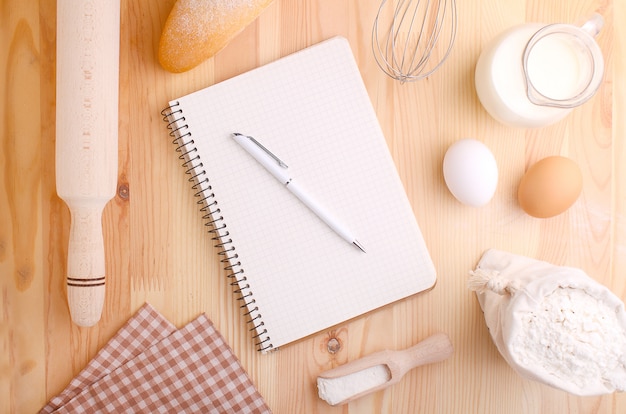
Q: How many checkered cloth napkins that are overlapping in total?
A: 2